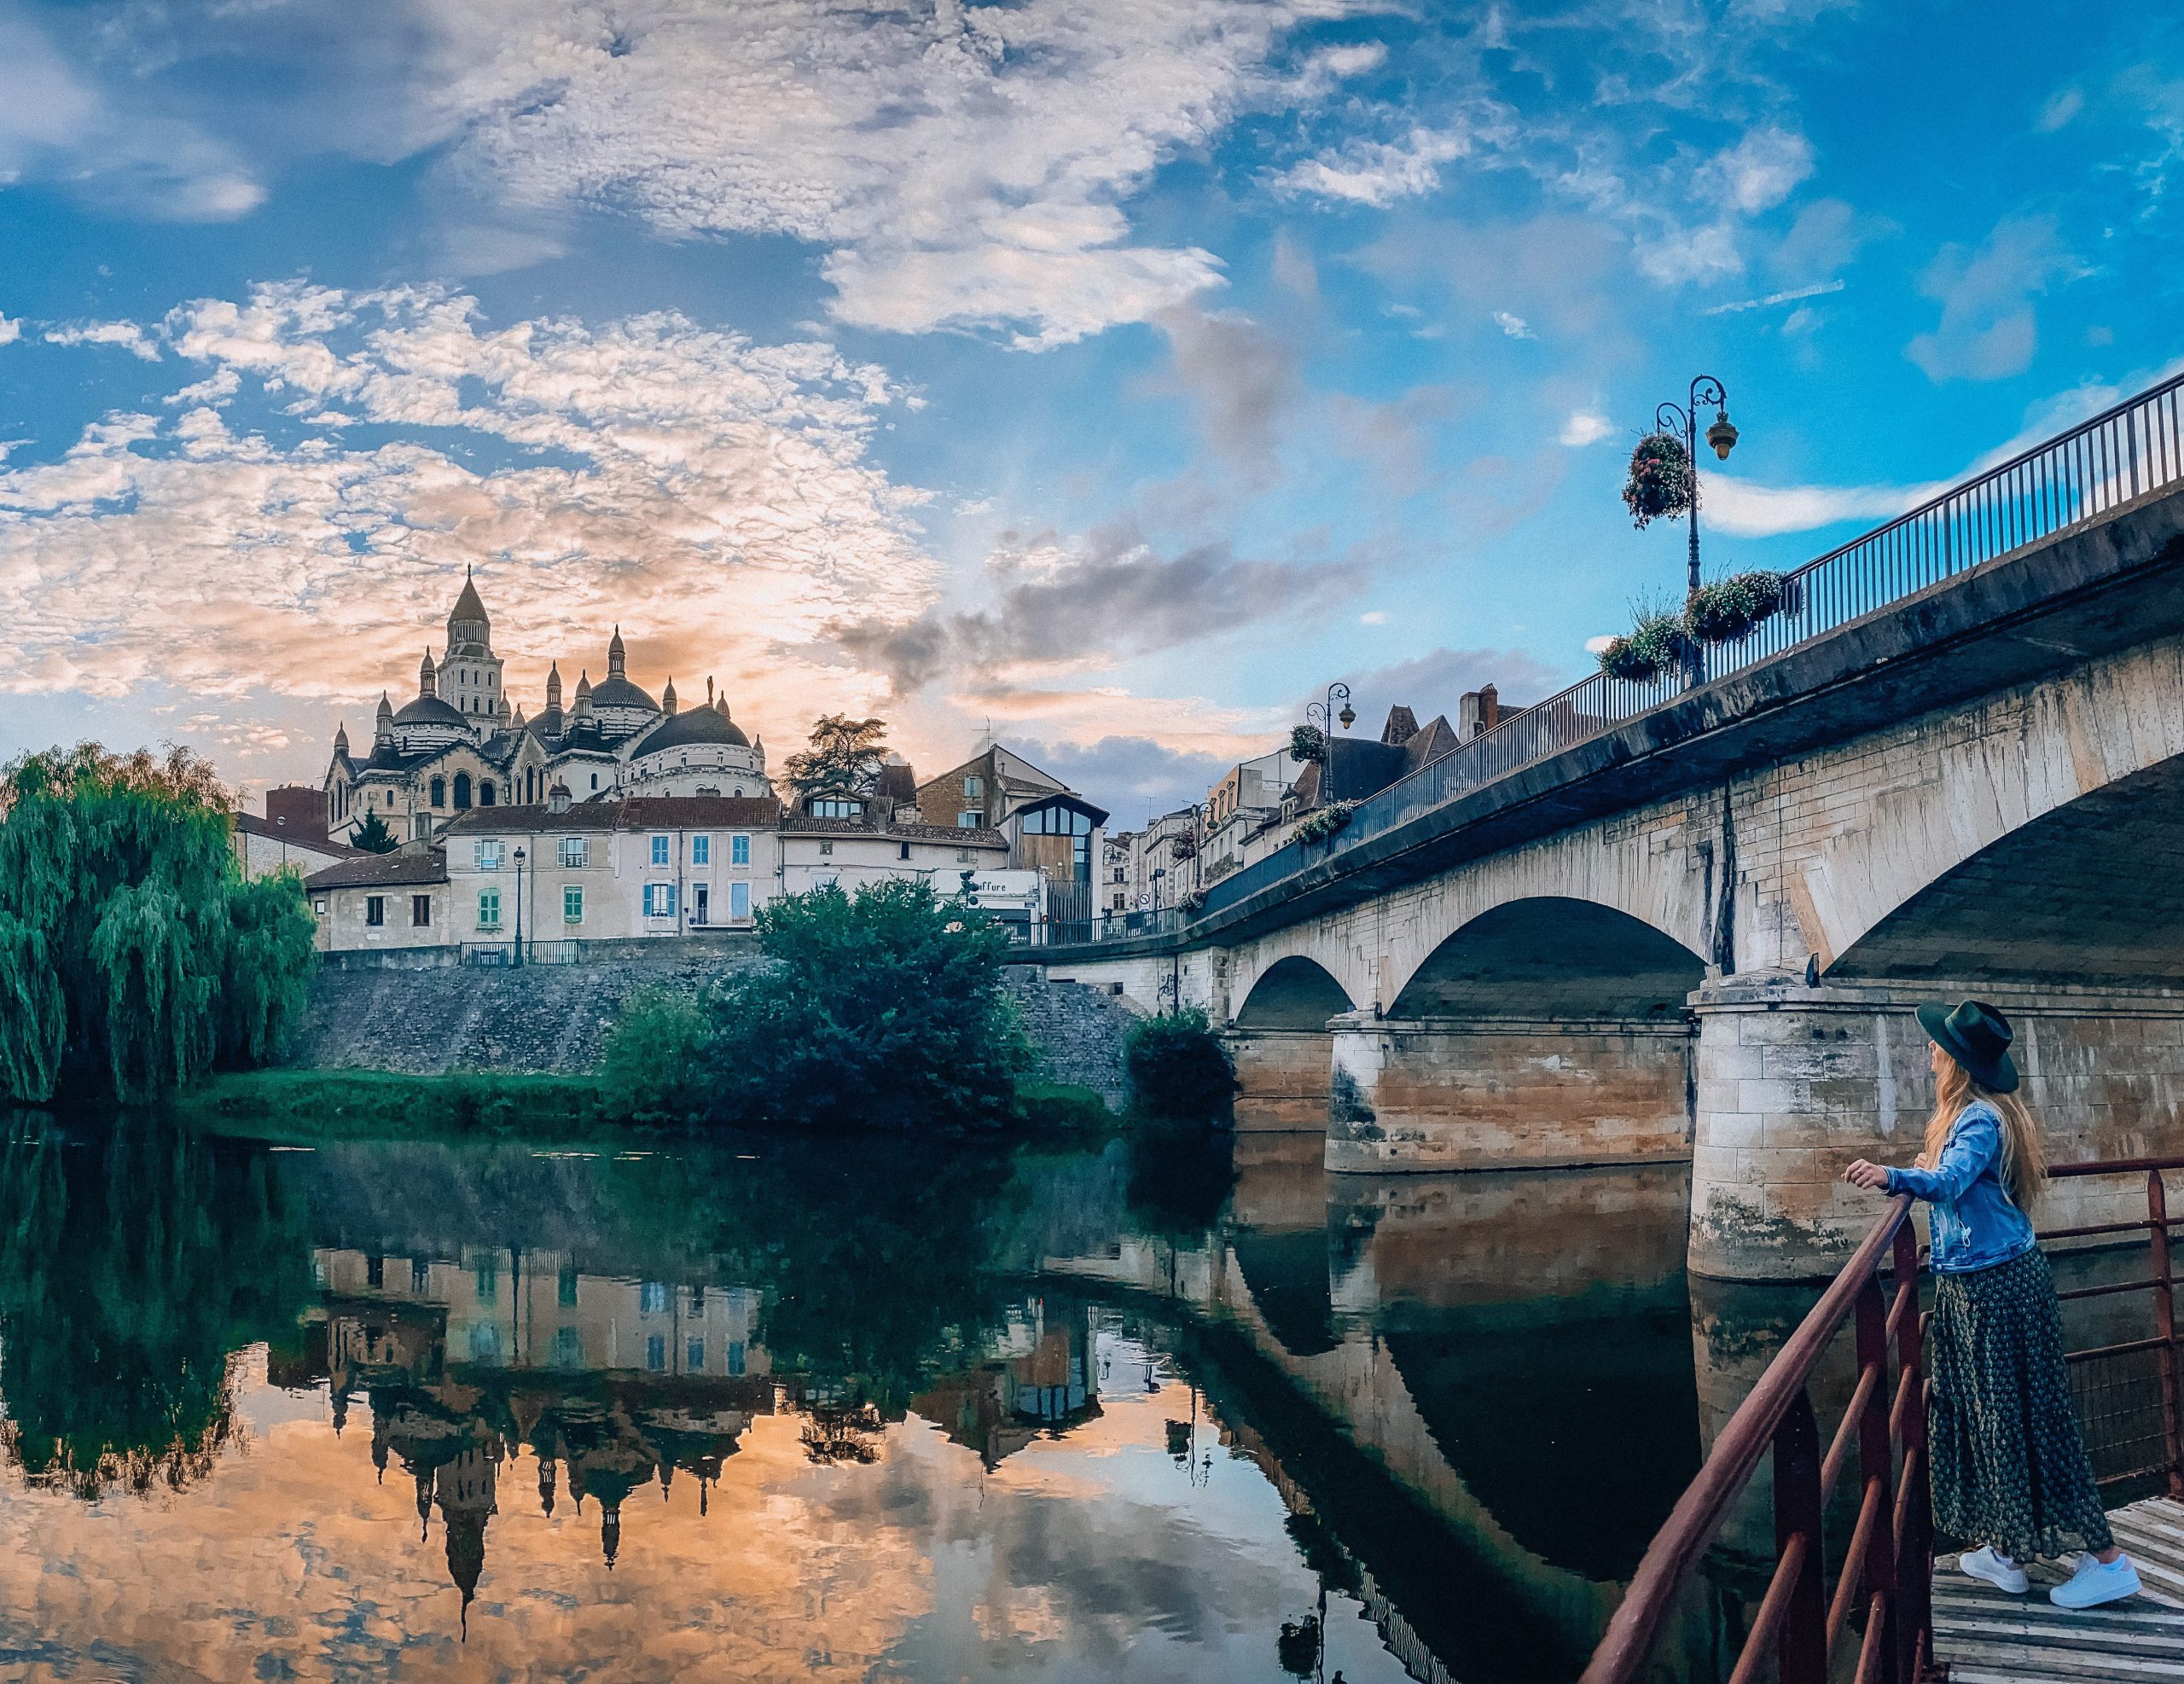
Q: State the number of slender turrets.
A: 11